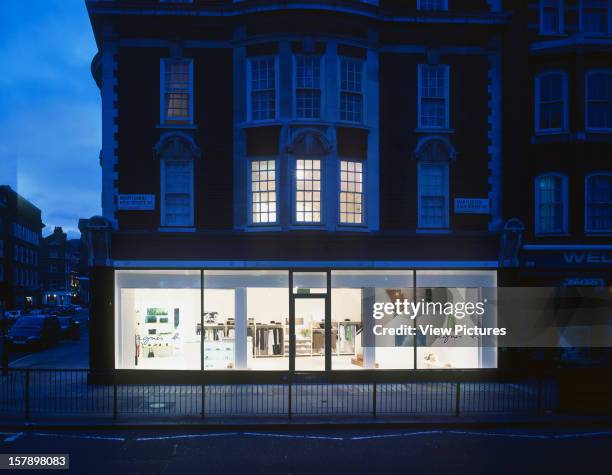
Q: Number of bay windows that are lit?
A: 3